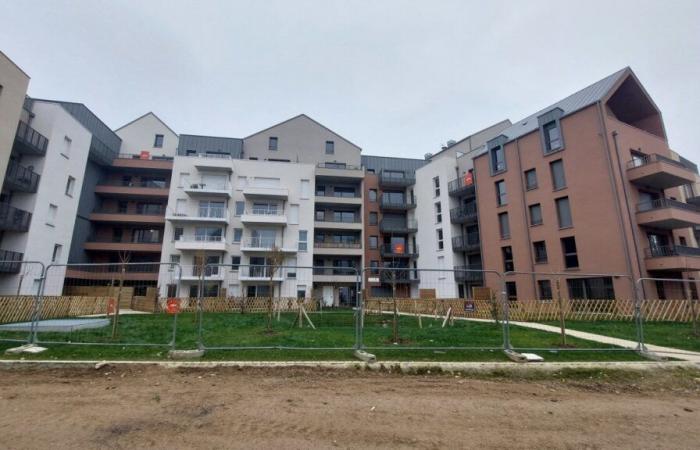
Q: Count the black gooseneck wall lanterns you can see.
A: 0